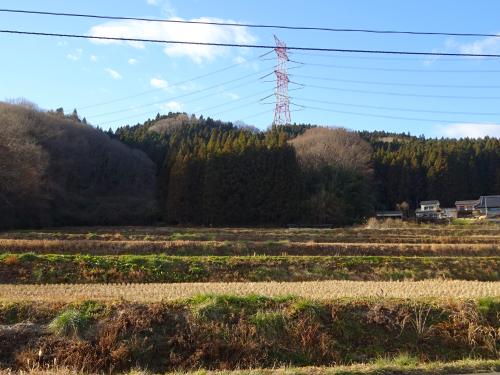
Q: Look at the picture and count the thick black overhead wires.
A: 2